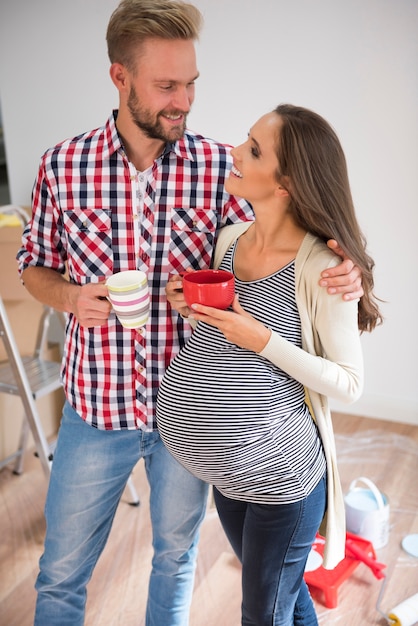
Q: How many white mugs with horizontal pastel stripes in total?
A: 1